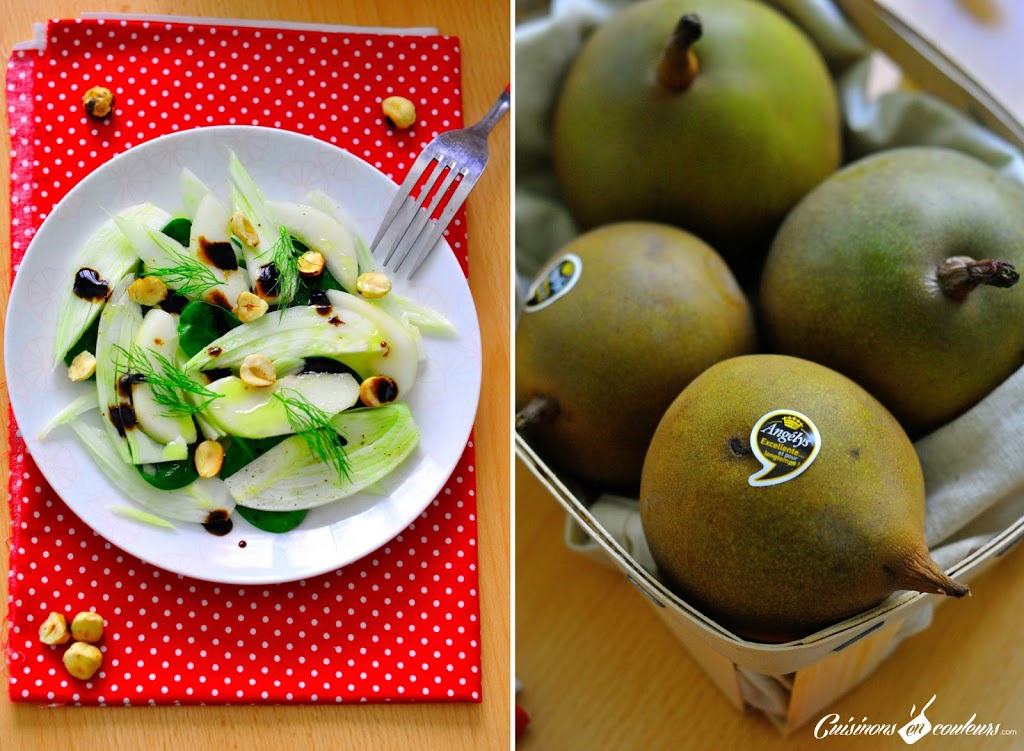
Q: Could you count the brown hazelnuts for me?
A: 14